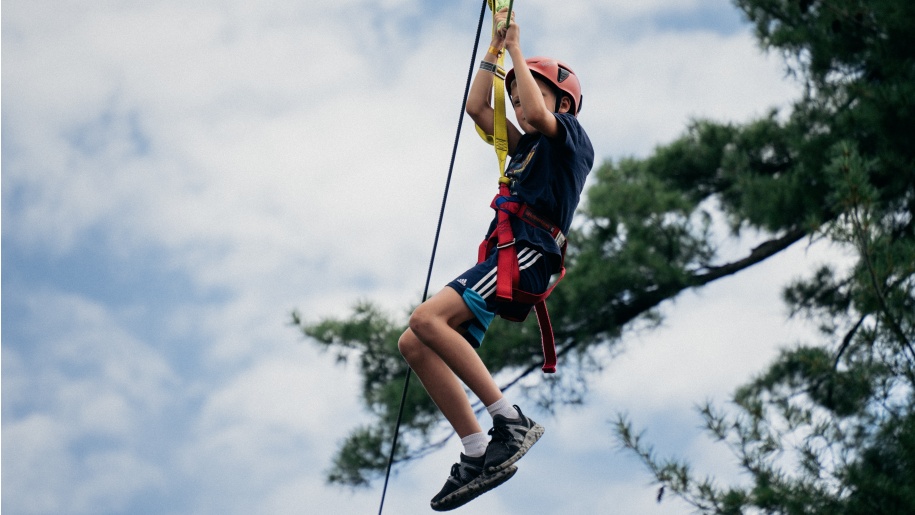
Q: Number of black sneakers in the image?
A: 2